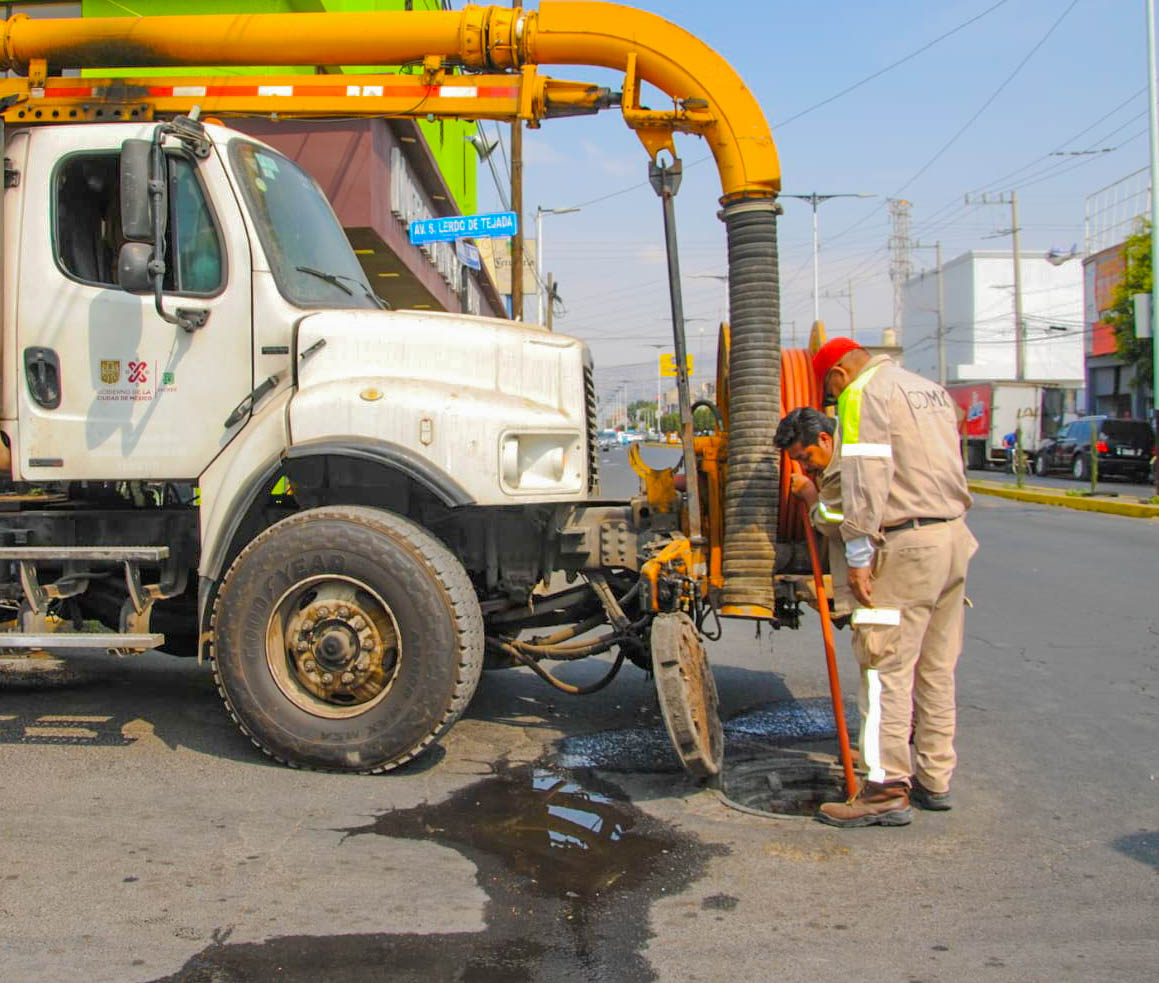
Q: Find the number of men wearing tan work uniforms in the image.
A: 2